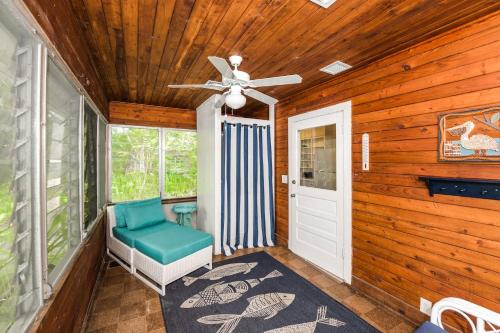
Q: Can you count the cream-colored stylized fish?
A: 4